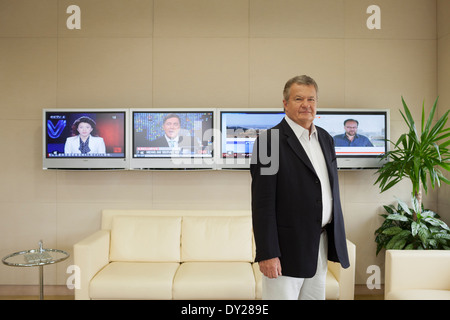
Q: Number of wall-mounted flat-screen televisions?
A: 4